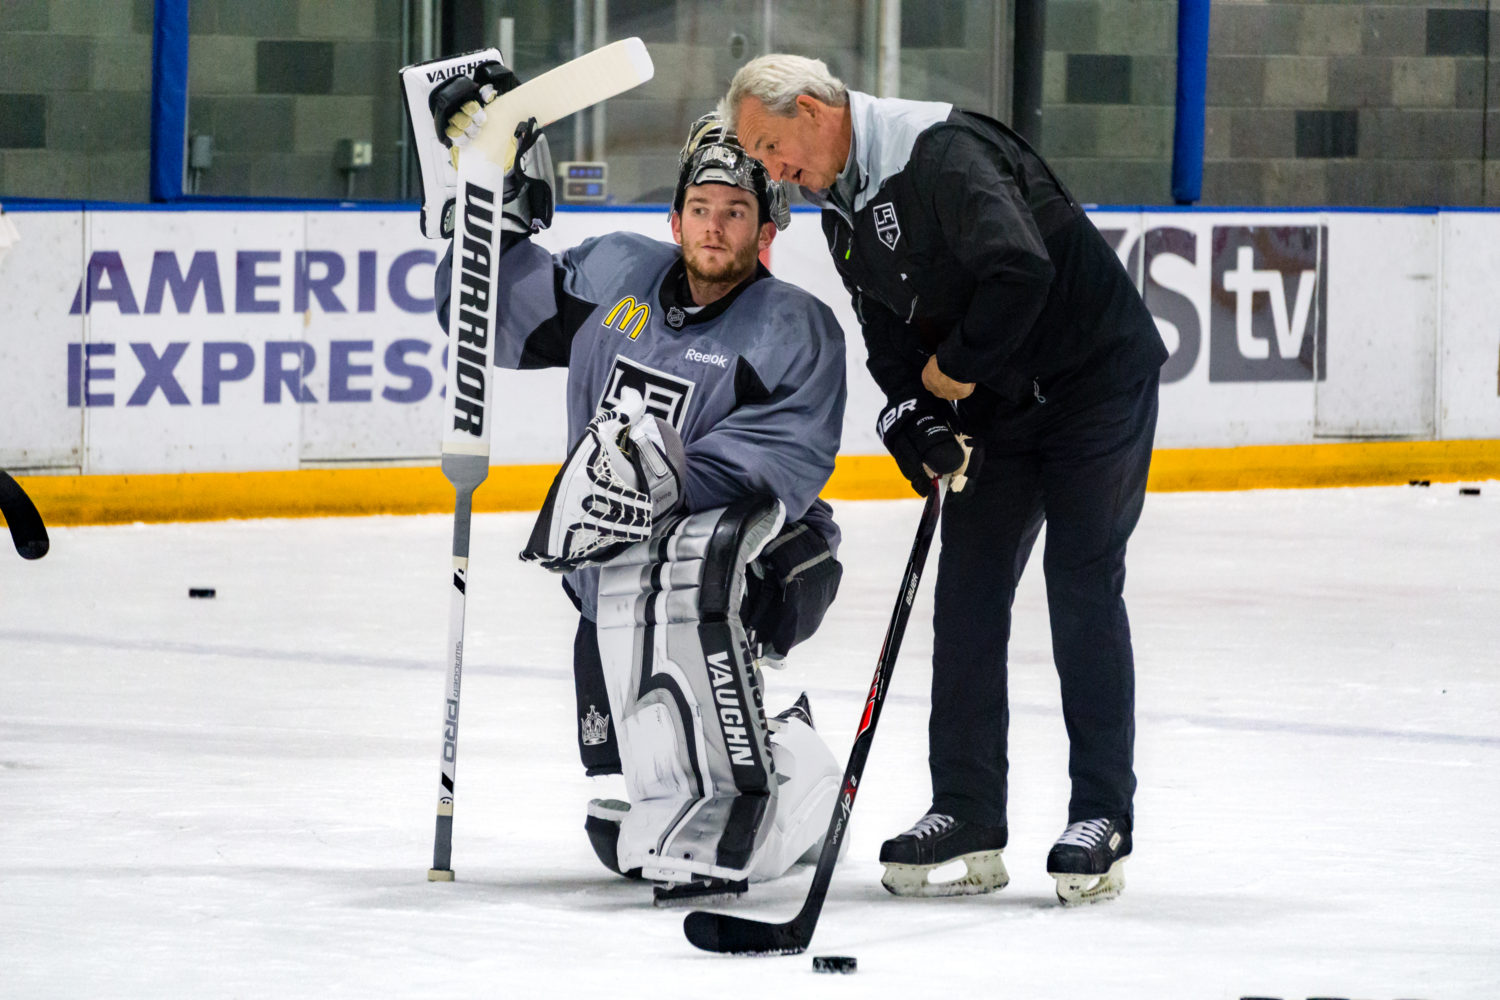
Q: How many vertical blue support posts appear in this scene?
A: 2